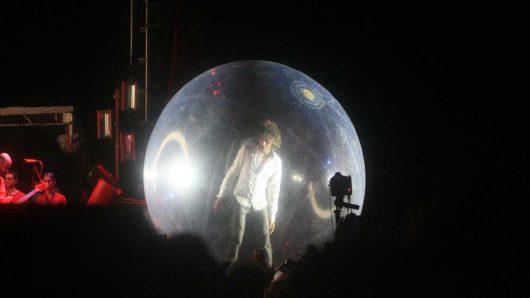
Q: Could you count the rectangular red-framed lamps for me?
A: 3